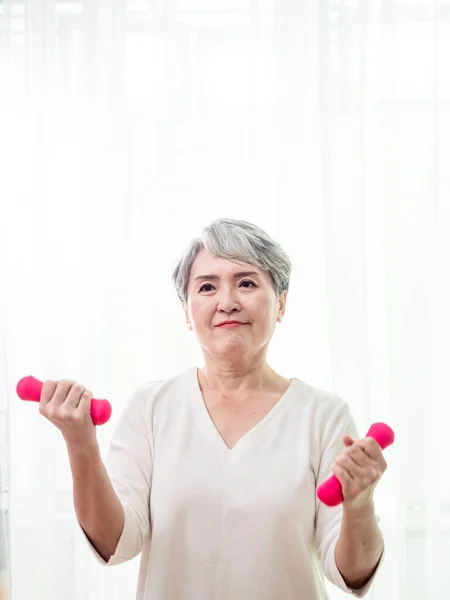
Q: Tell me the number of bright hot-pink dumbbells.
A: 2